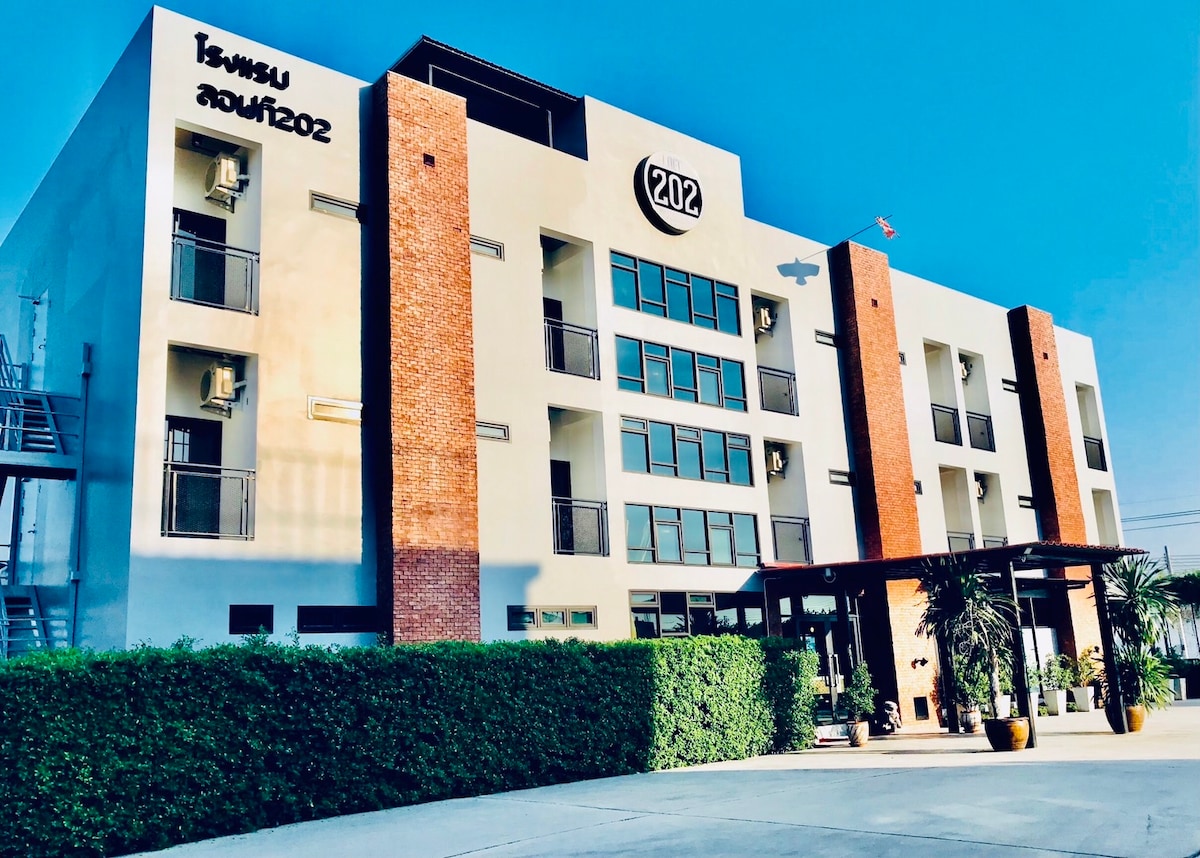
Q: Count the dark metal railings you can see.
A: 11